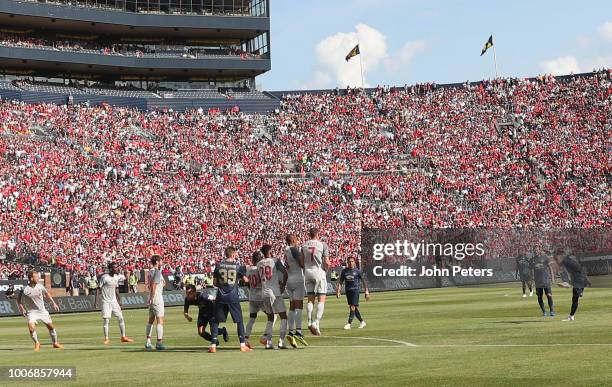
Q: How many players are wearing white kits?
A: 7